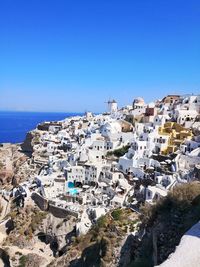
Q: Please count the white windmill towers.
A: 1